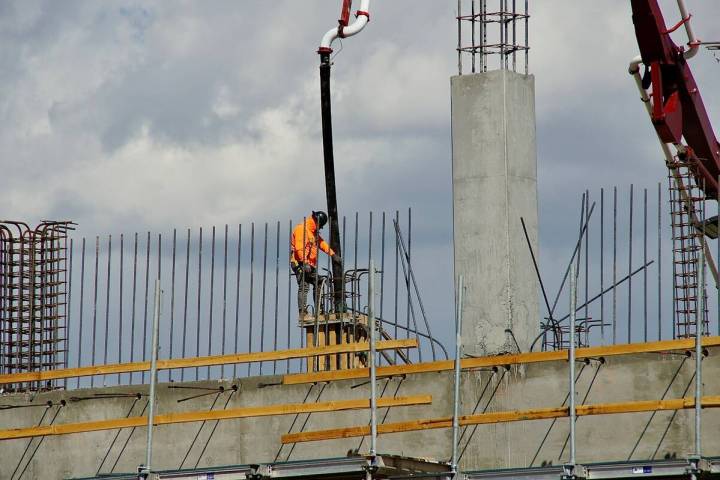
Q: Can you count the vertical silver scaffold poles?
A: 5